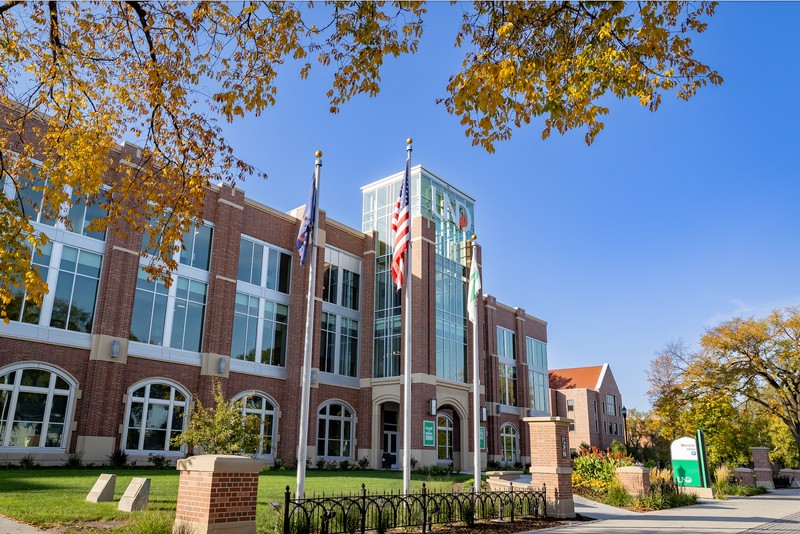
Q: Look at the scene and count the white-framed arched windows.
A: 6